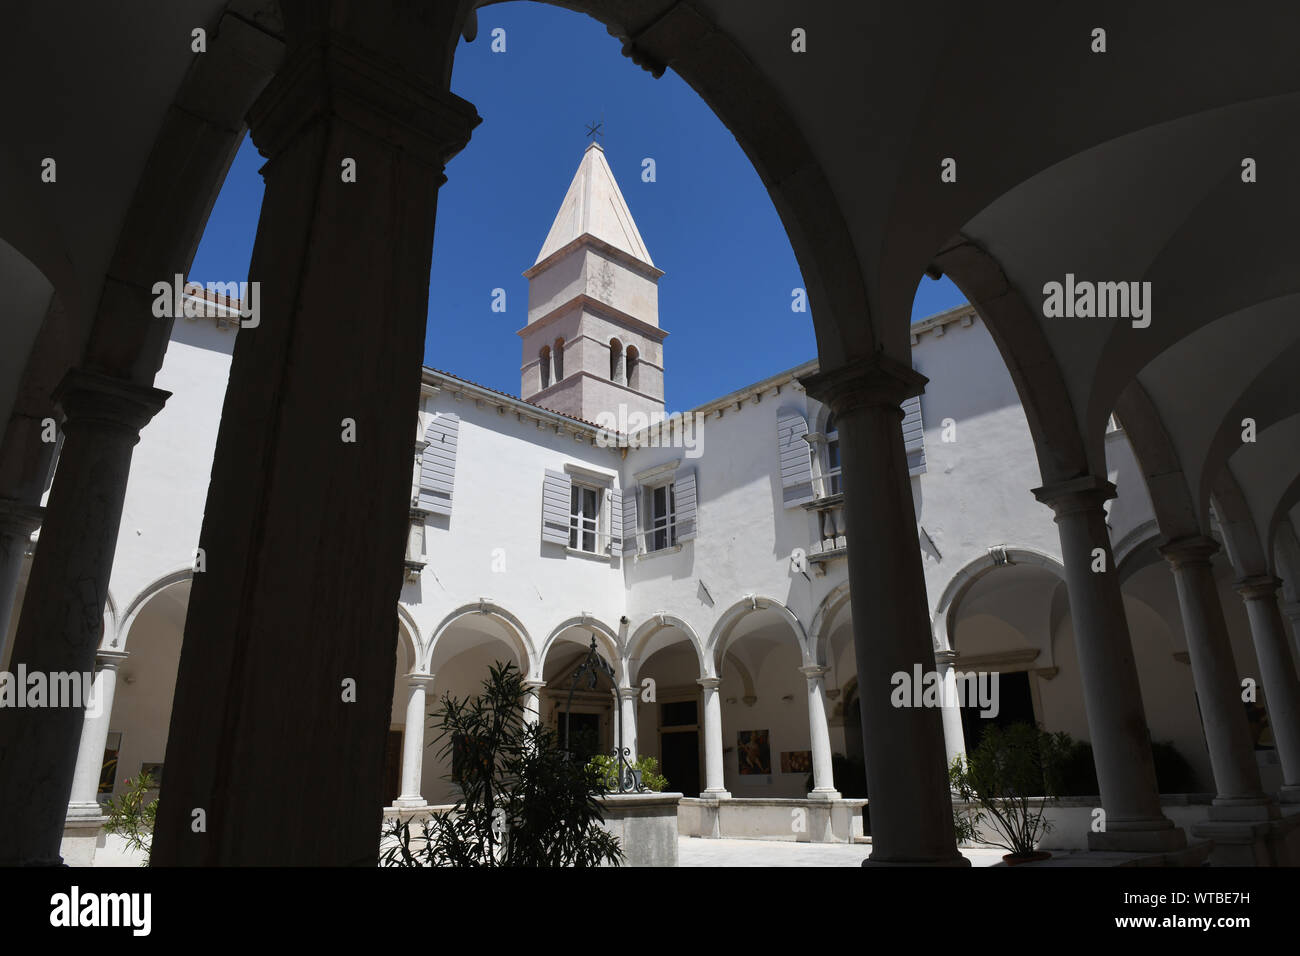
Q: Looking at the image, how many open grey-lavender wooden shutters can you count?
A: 7